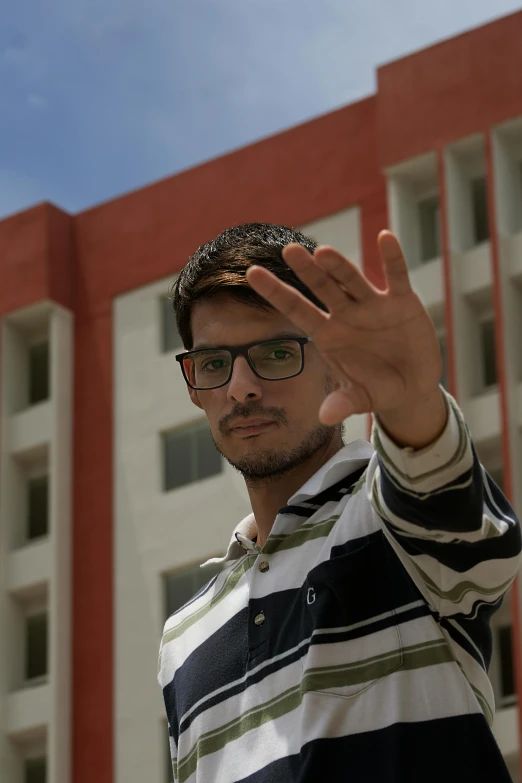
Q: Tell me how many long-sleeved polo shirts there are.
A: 1